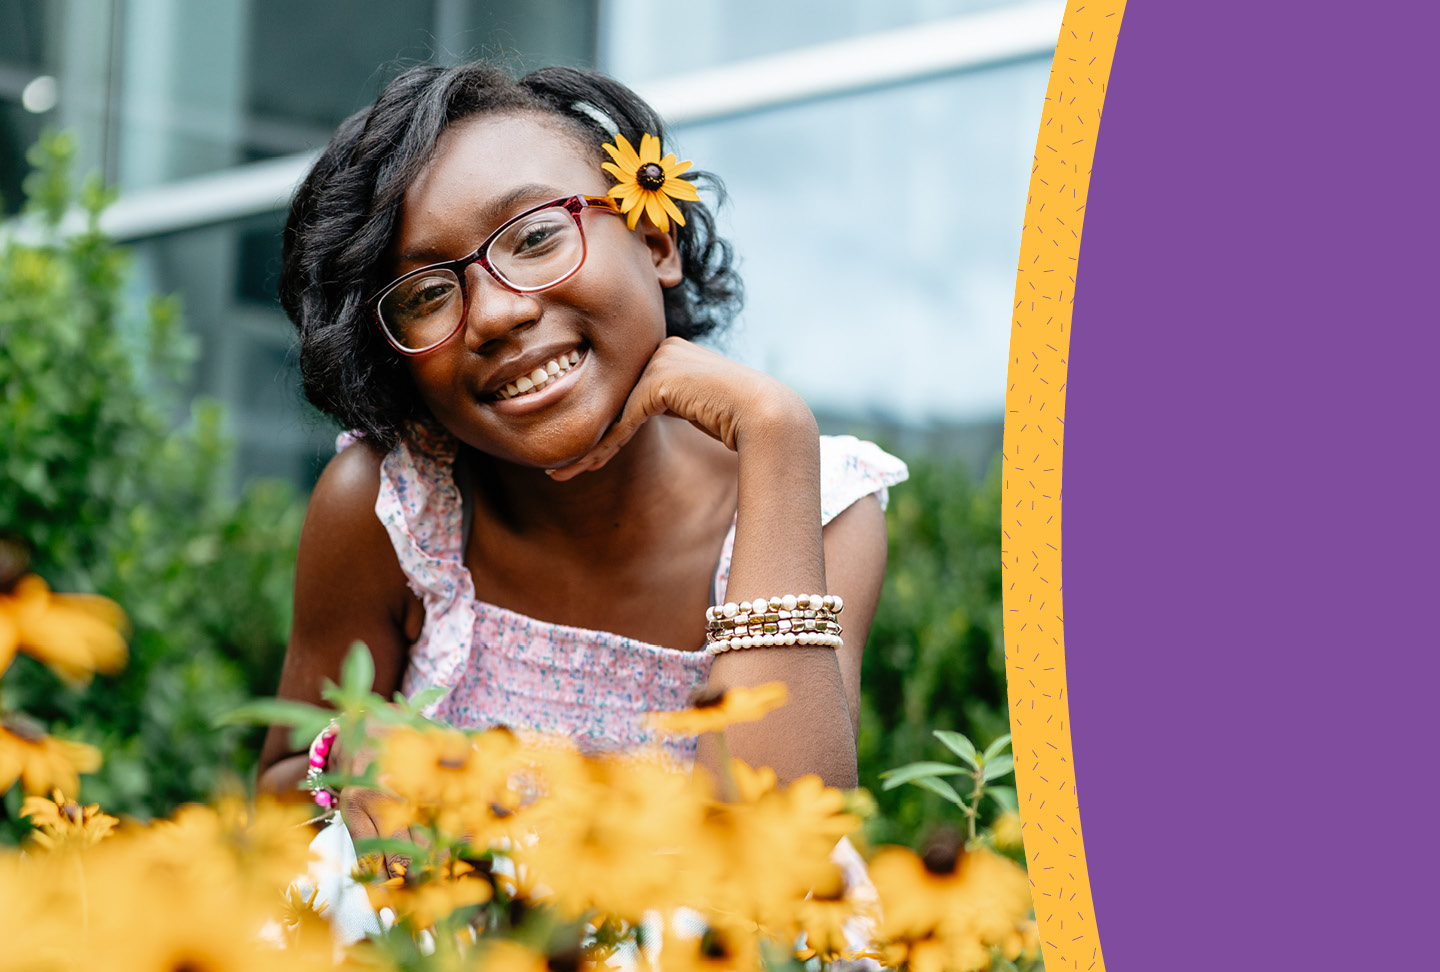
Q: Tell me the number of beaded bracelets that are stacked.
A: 4